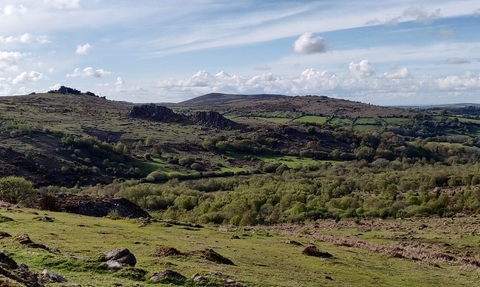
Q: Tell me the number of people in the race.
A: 0